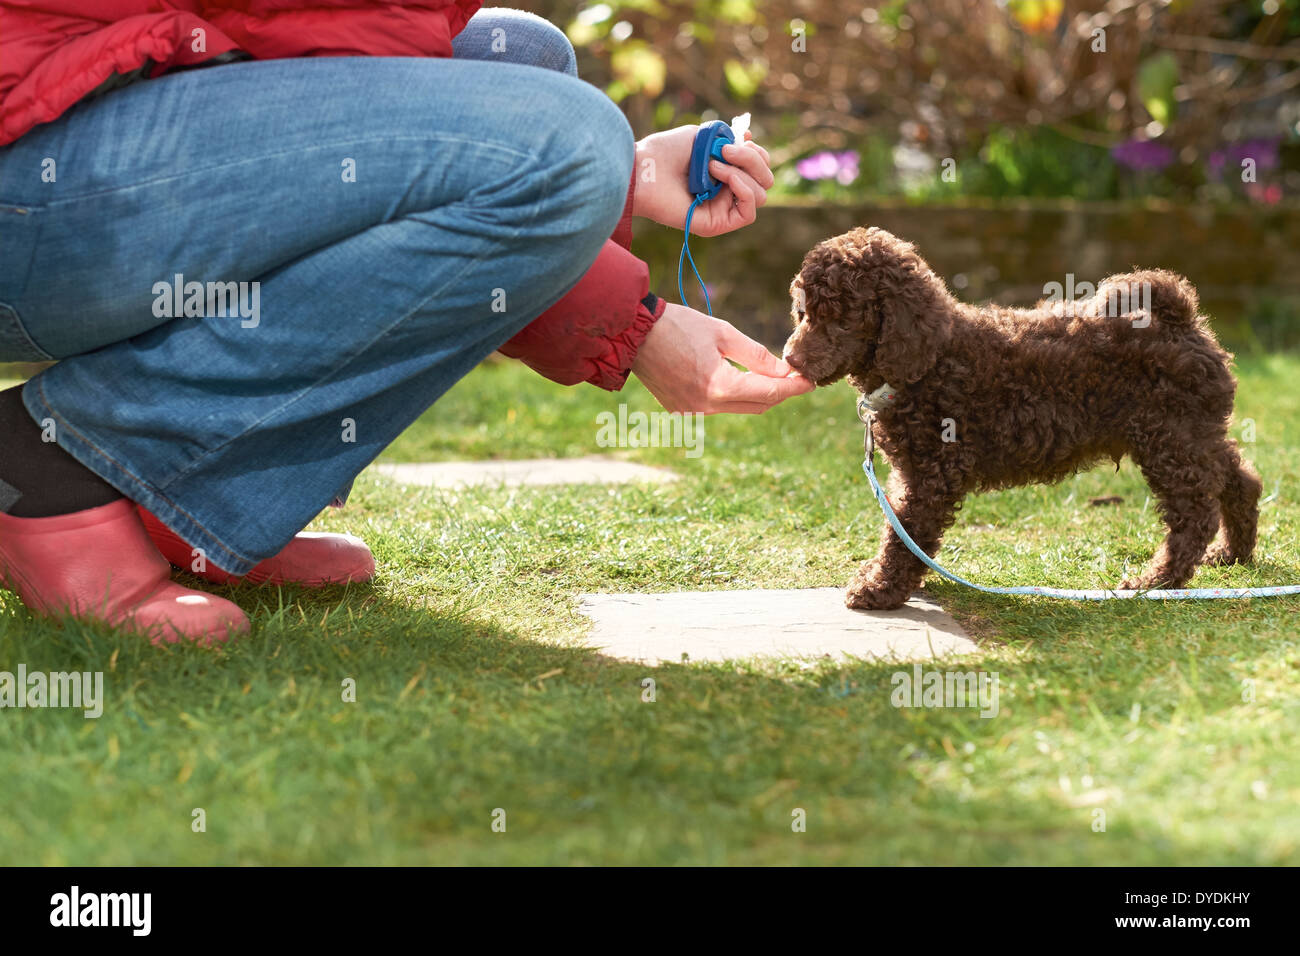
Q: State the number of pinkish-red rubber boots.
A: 2